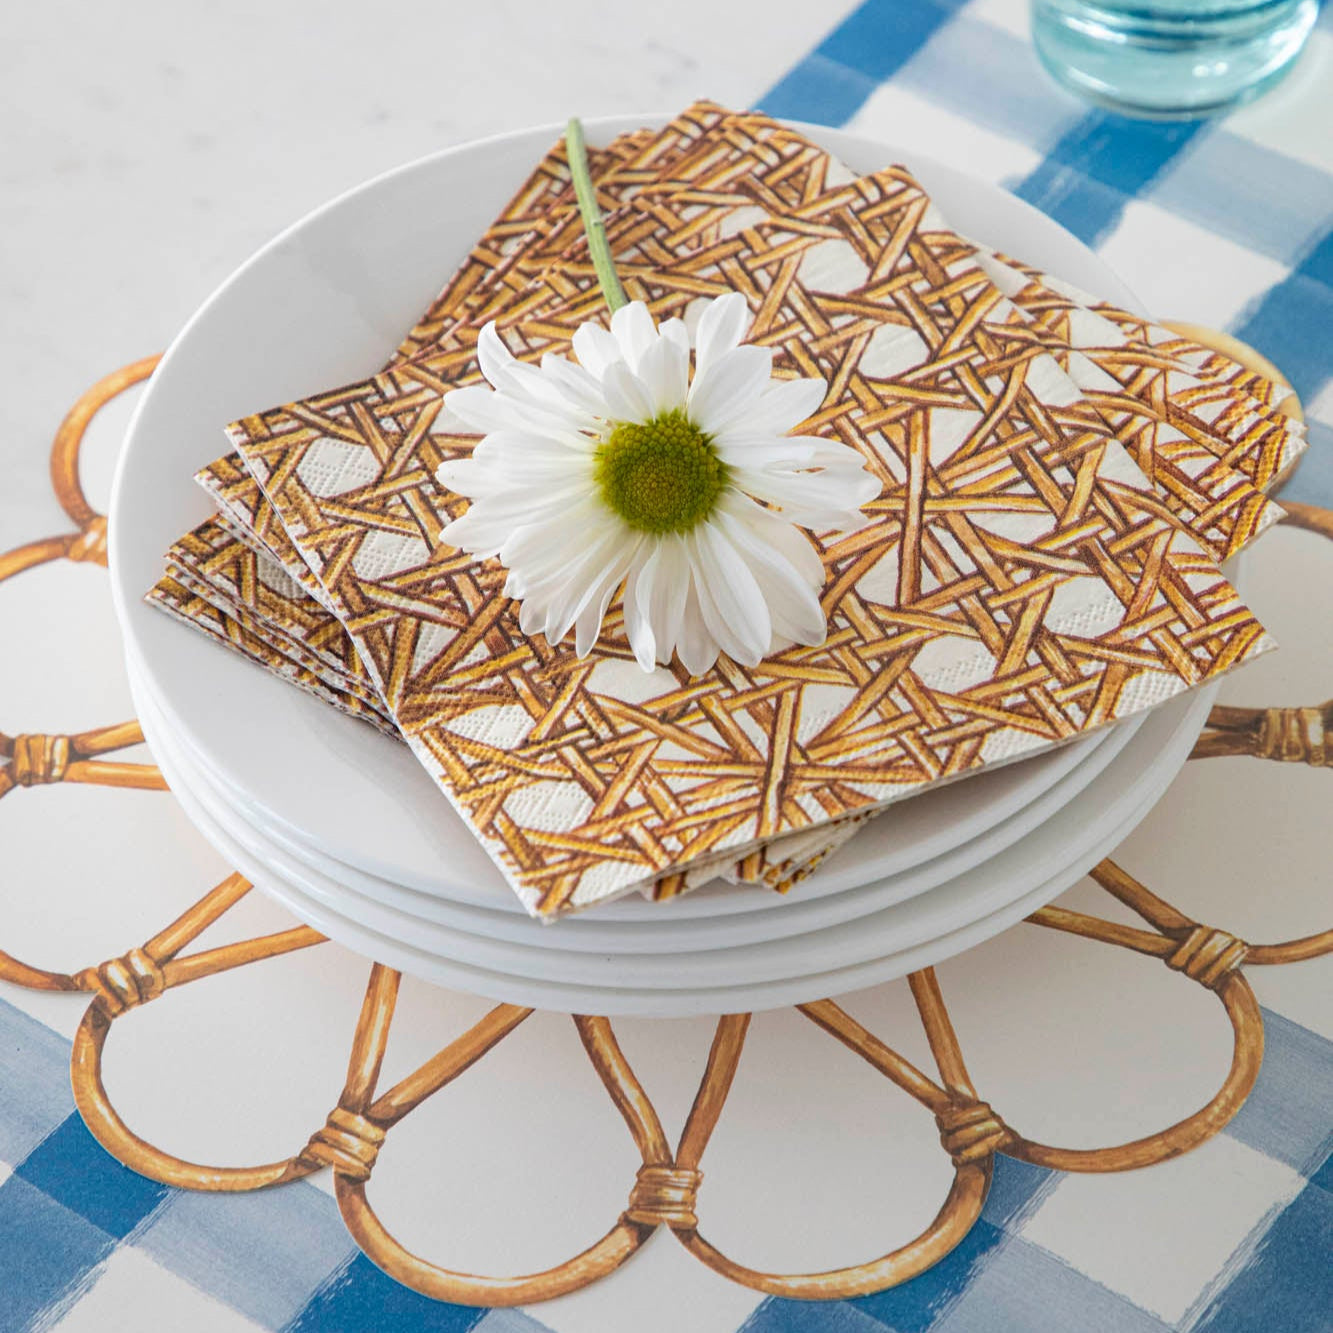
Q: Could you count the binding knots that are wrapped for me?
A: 8